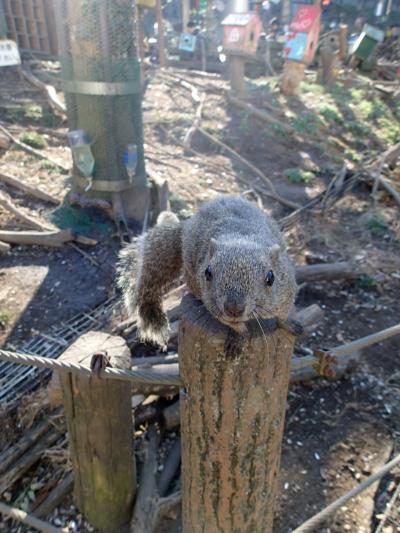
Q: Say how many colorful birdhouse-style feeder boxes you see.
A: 4